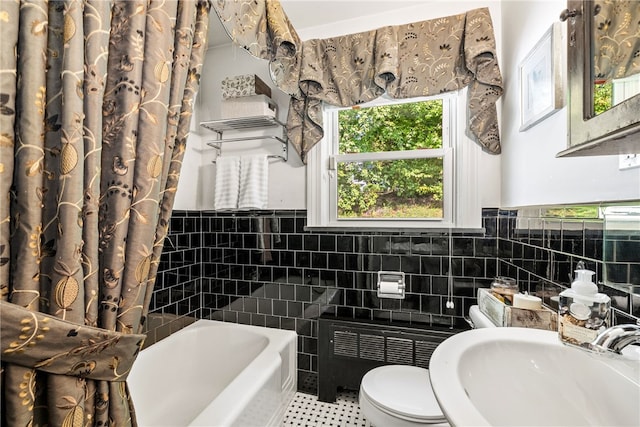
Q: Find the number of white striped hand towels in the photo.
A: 2